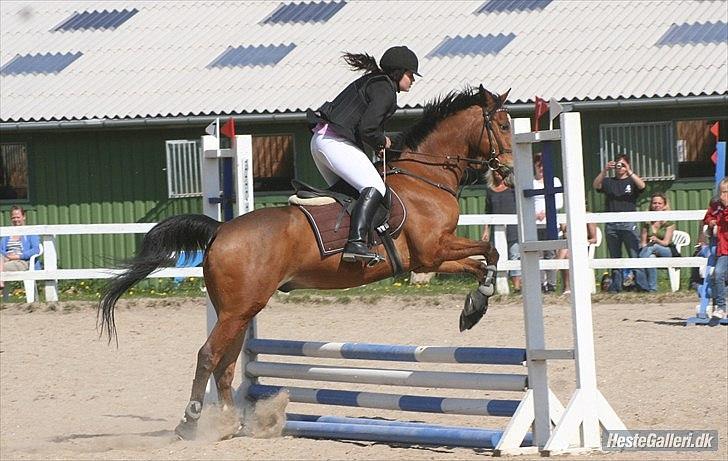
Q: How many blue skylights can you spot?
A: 7